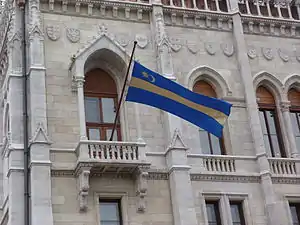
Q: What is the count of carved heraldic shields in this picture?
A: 12